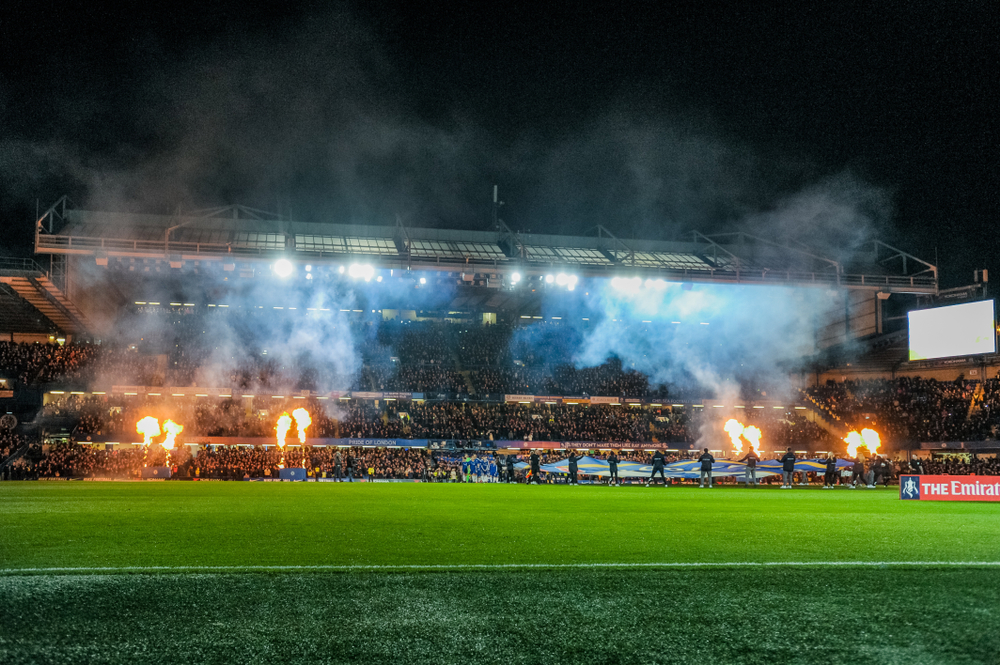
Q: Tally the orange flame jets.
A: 8